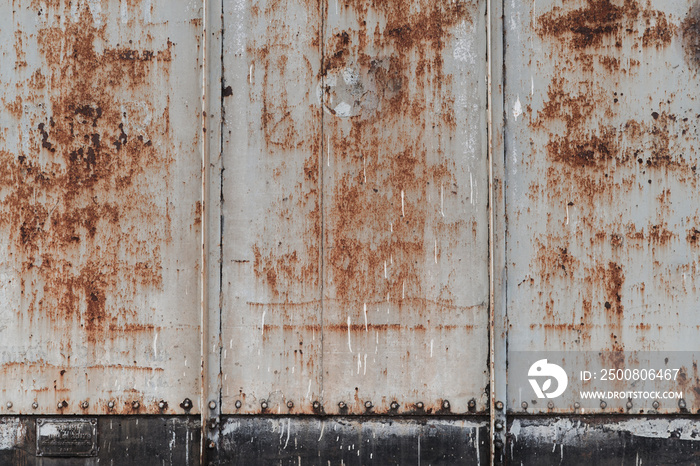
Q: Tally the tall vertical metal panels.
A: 3